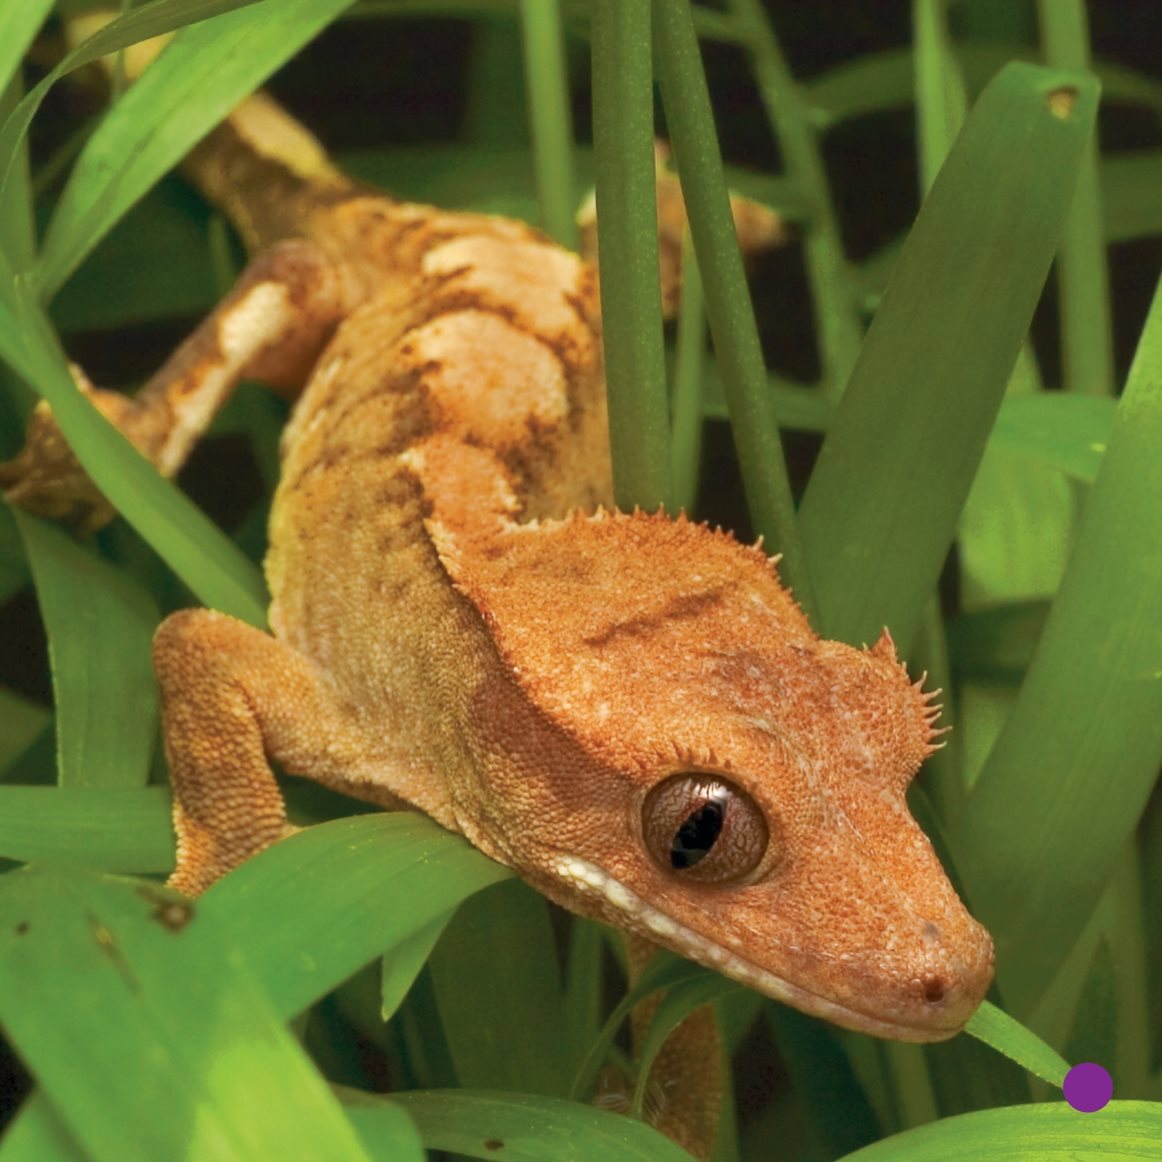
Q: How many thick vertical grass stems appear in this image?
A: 2